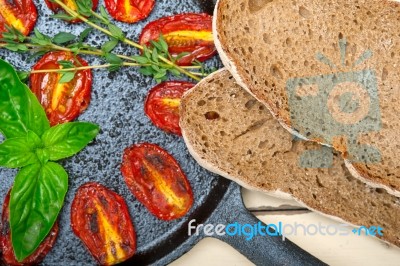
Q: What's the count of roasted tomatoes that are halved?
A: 9